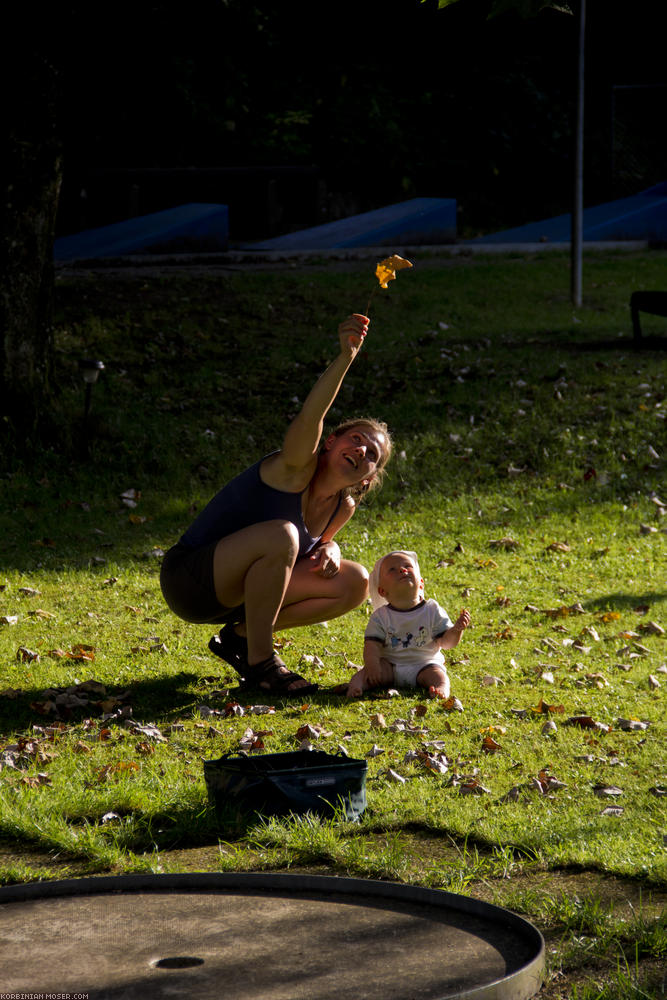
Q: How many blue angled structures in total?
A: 3